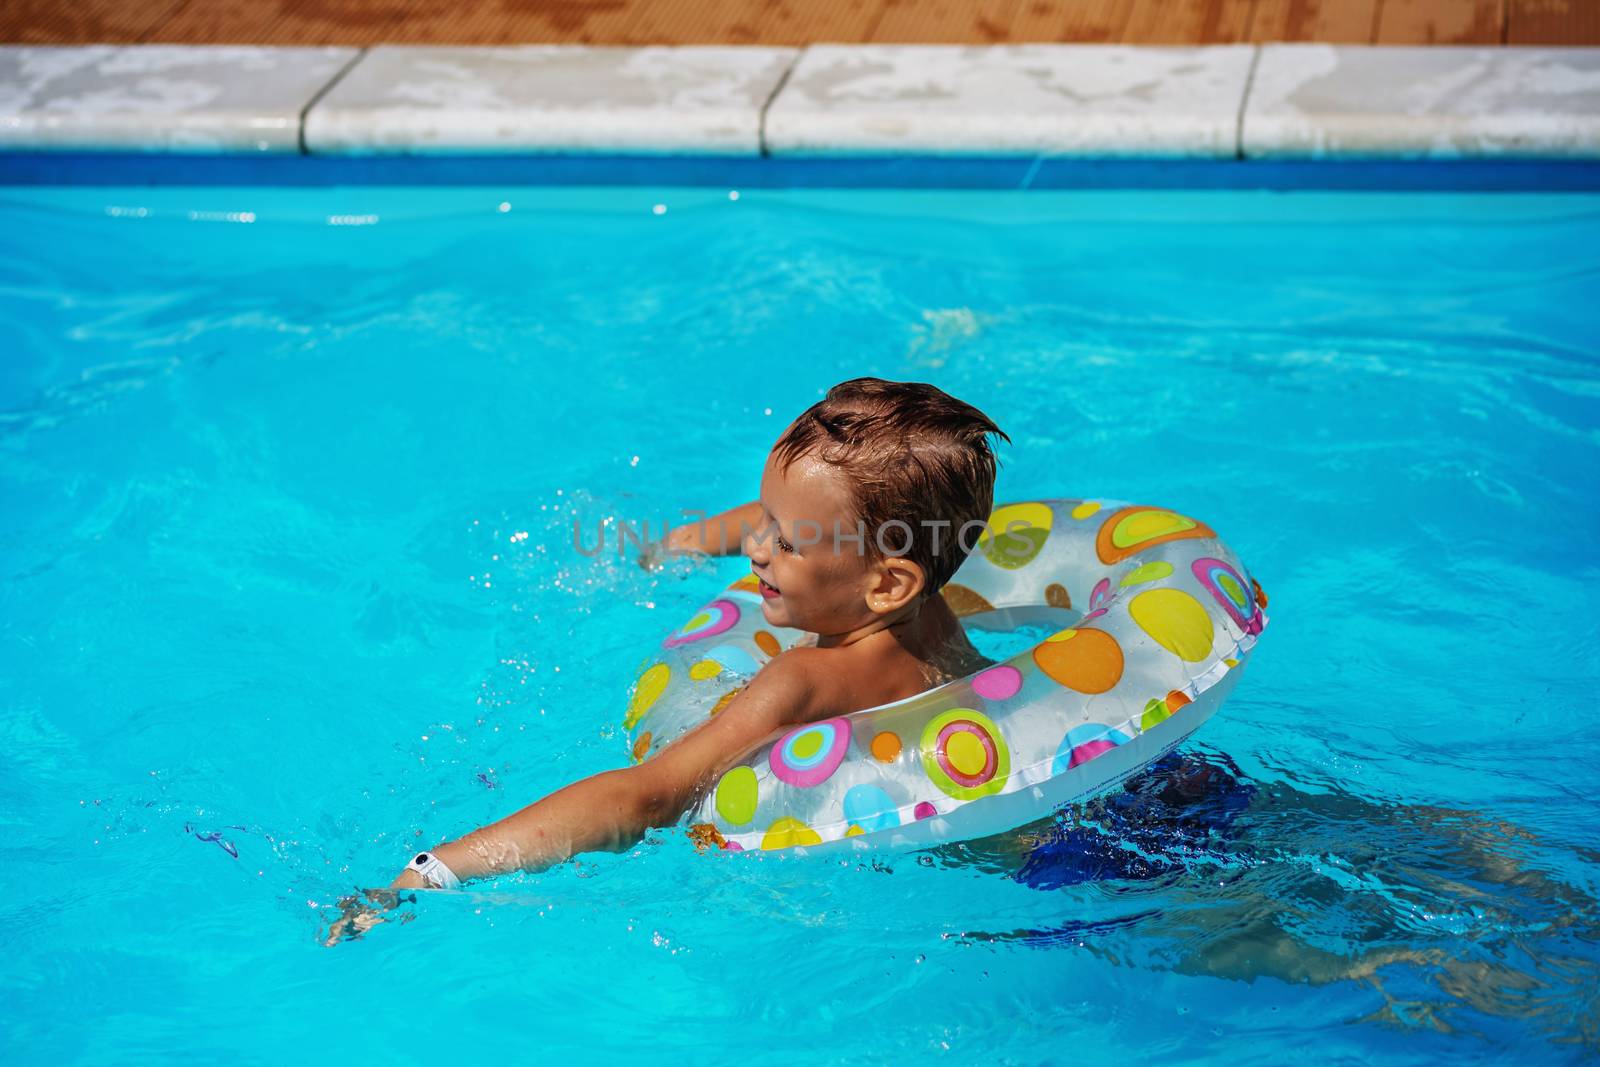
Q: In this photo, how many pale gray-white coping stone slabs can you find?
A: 4